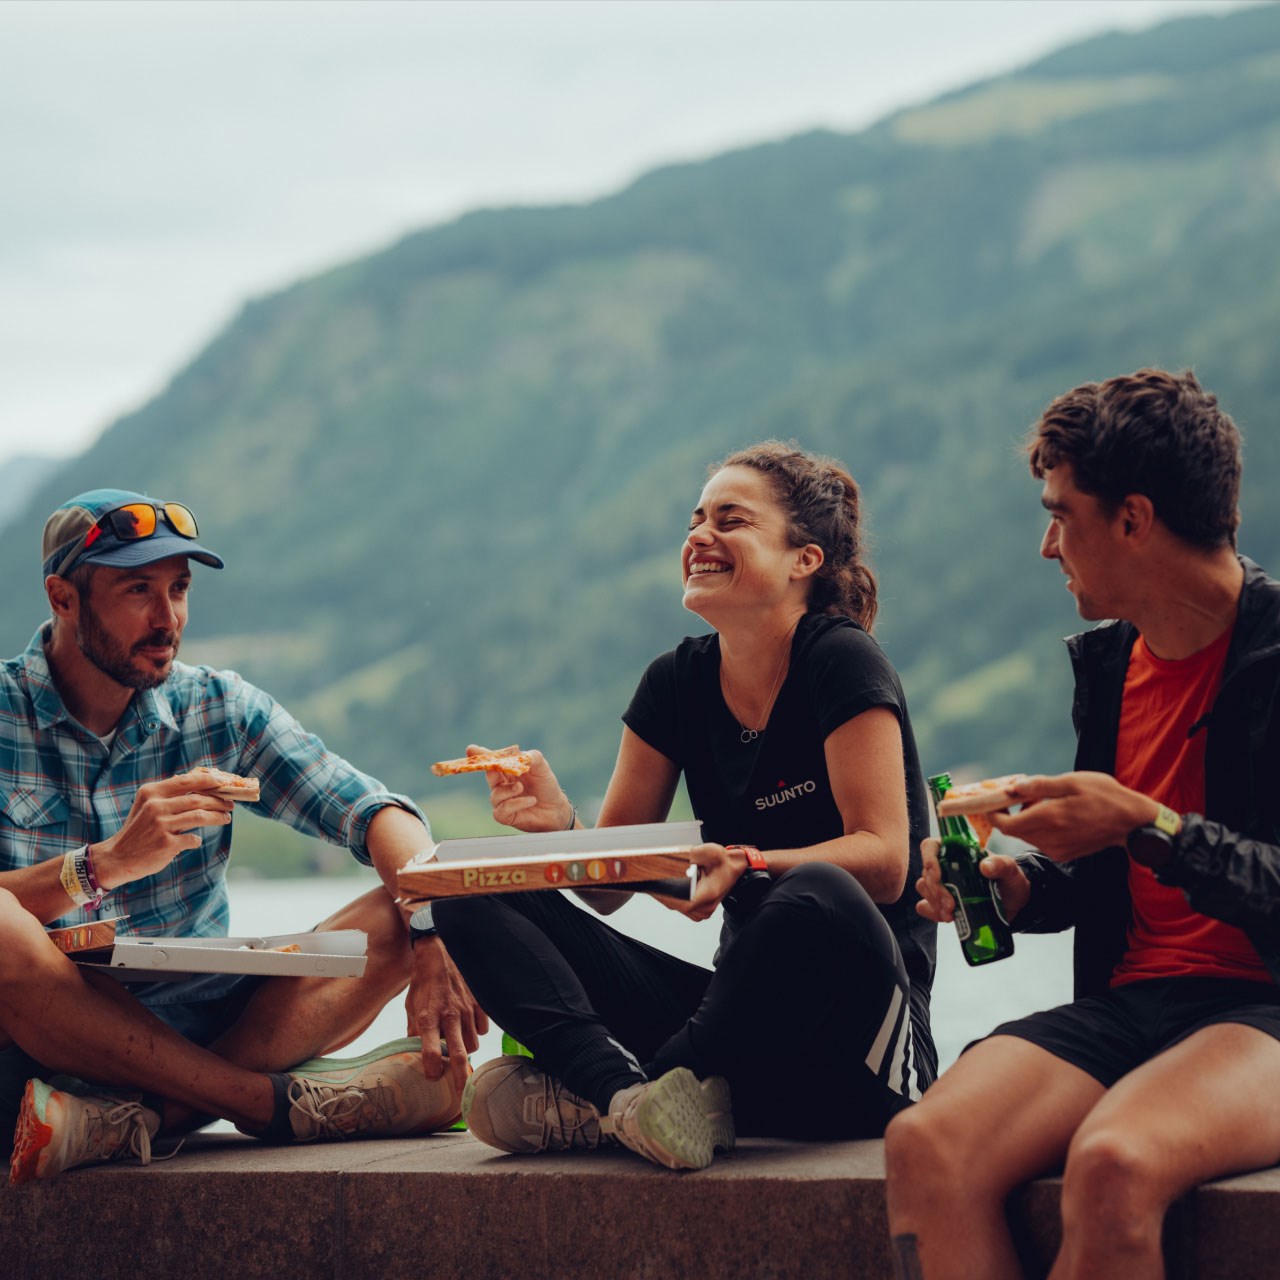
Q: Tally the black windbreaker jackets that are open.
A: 1